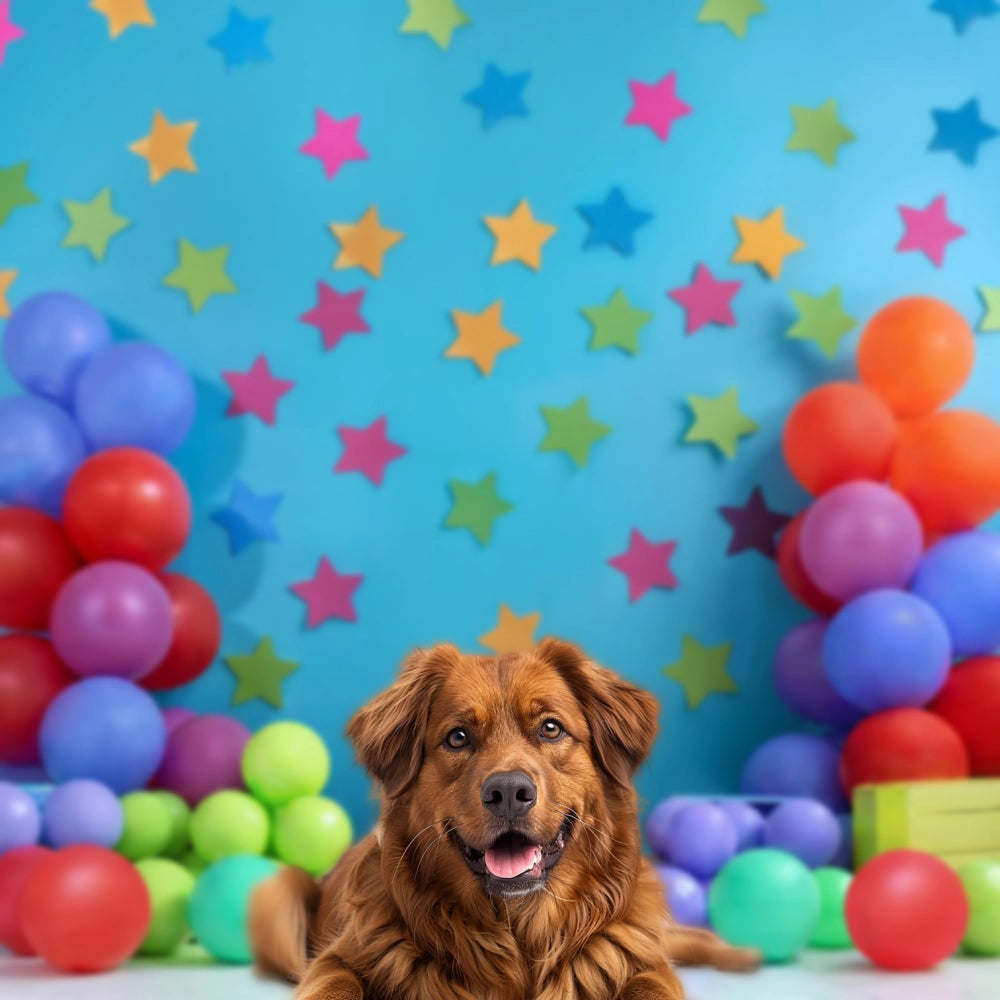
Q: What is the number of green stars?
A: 14